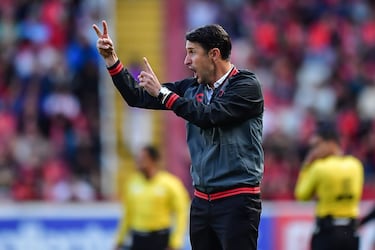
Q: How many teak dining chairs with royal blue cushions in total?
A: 0